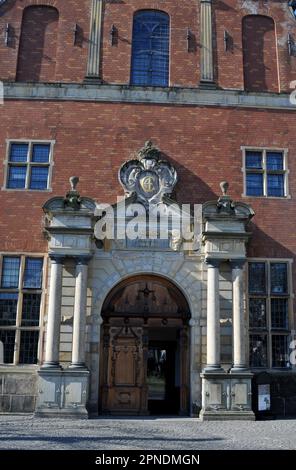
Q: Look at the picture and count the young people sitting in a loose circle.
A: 0